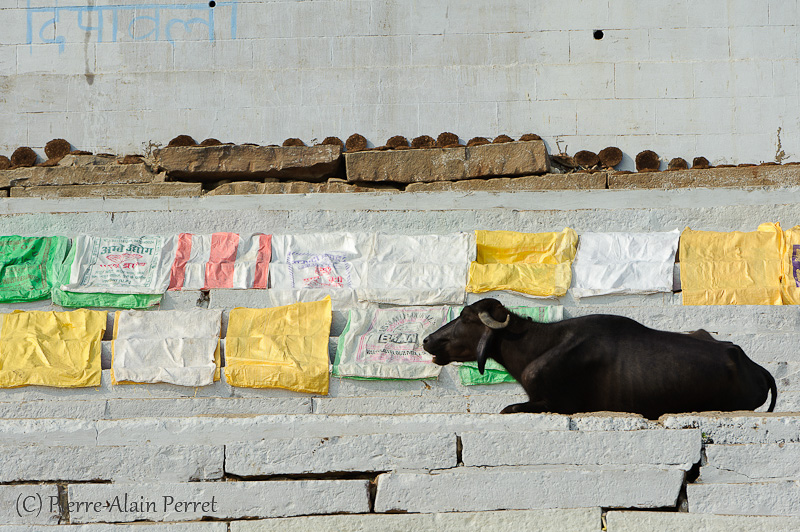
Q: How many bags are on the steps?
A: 14